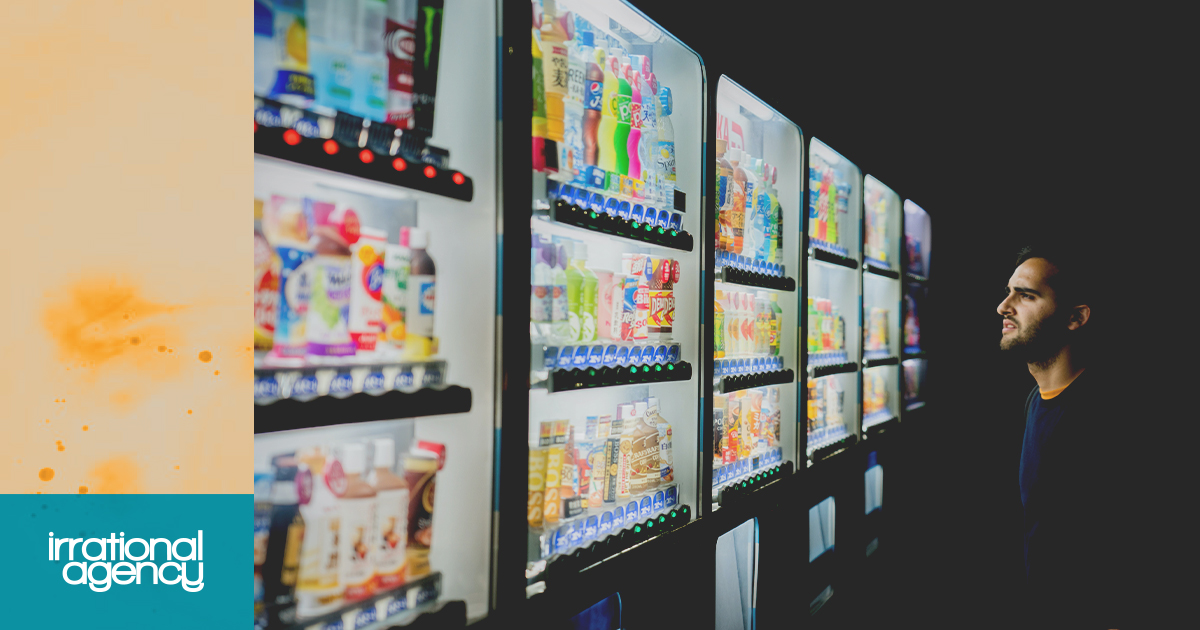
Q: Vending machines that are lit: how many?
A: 6